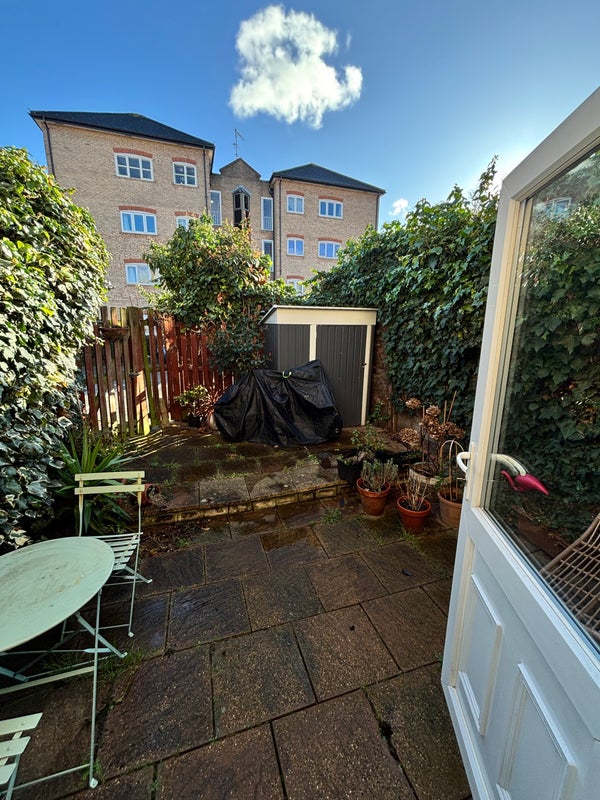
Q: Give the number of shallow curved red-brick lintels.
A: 10